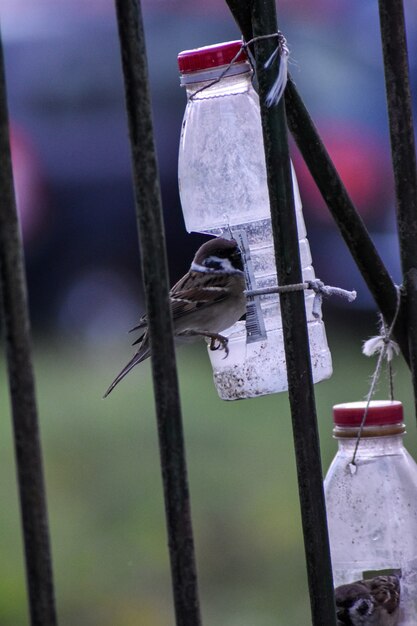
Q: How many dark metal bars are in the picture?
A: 5